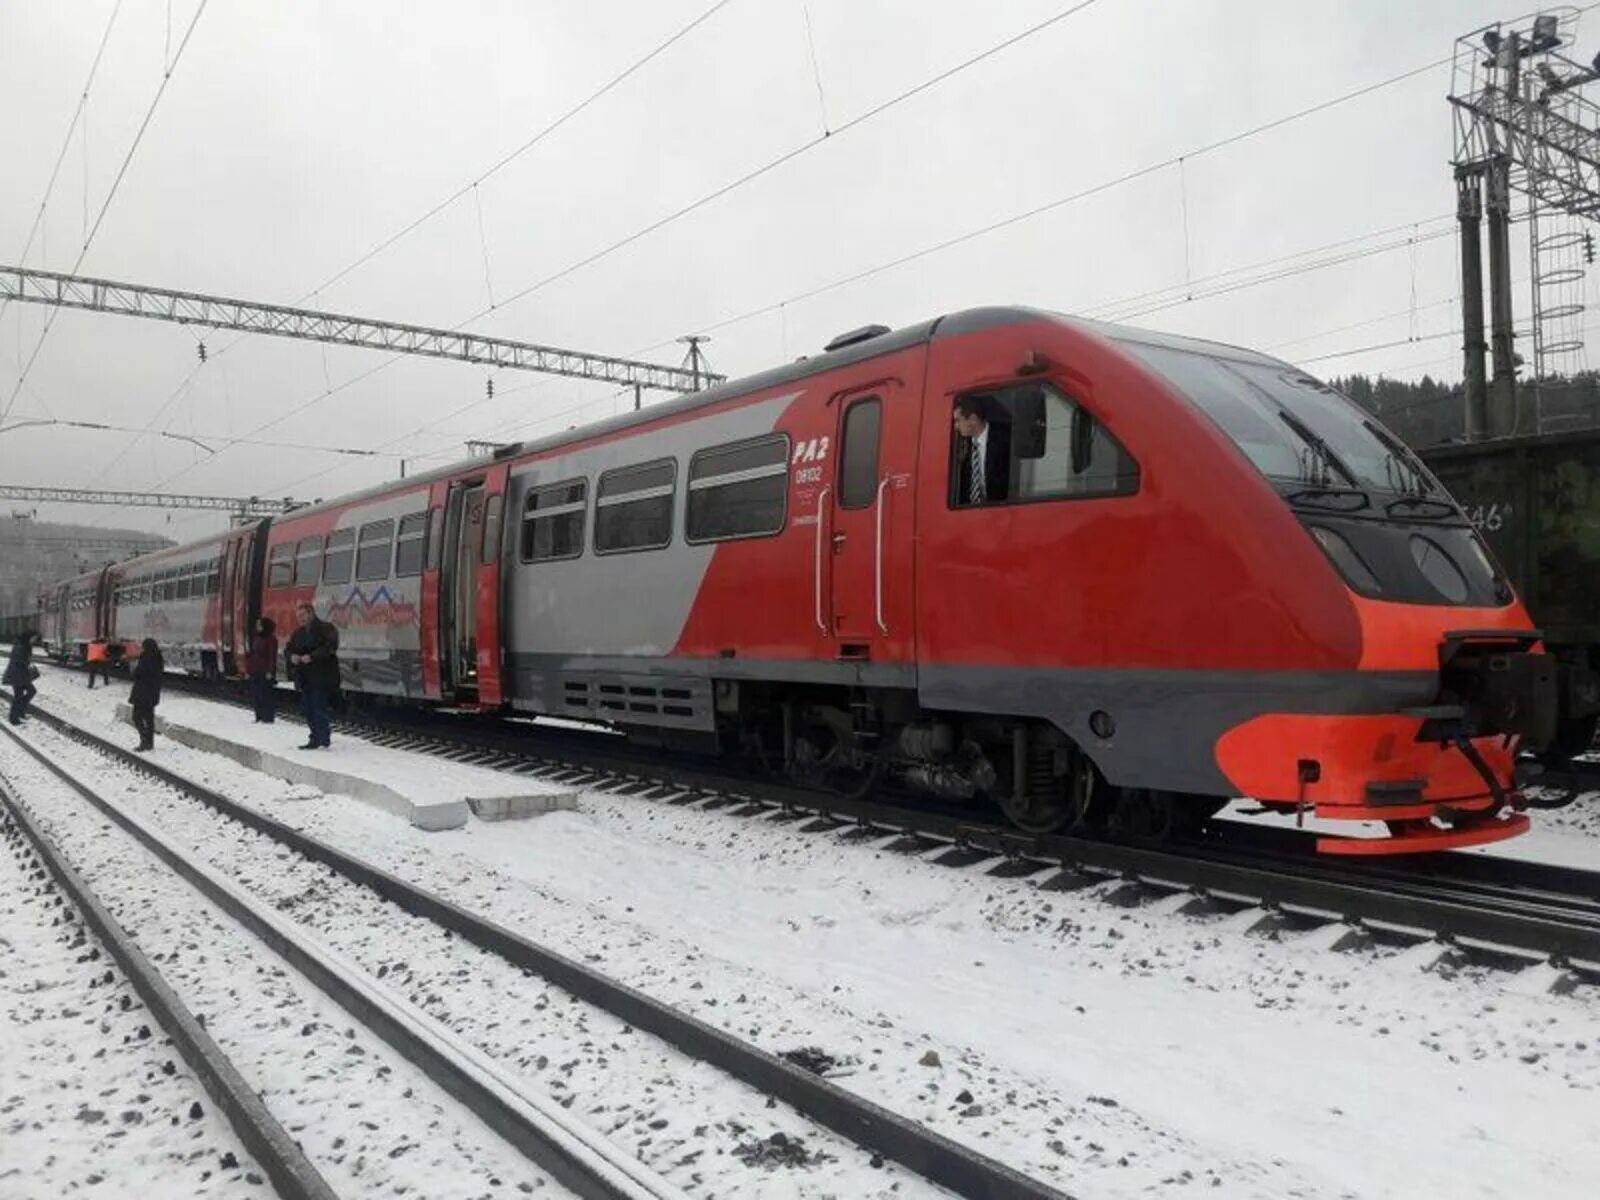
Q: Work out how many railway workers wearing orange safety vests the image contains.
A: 1